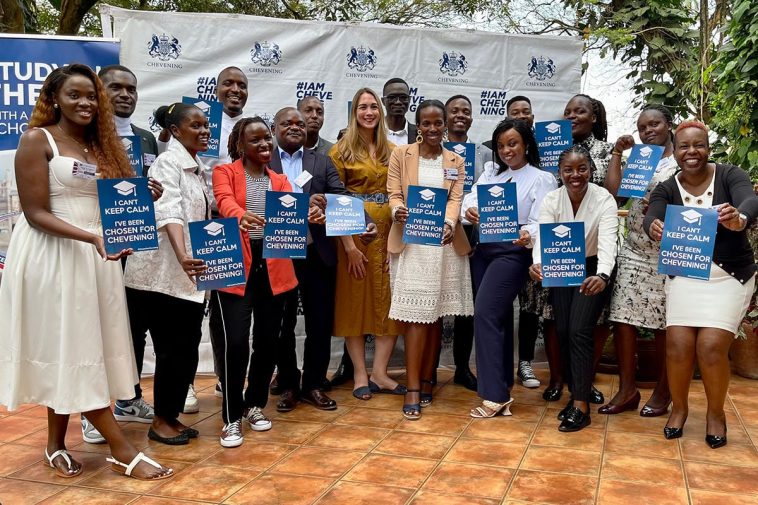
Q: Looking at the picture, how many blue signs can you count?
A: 13